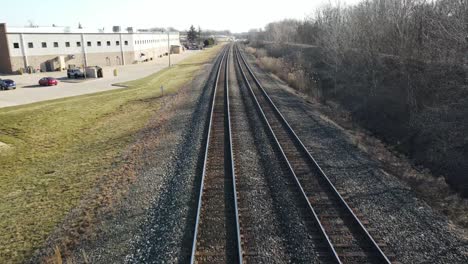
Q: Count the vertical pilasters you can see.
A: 3